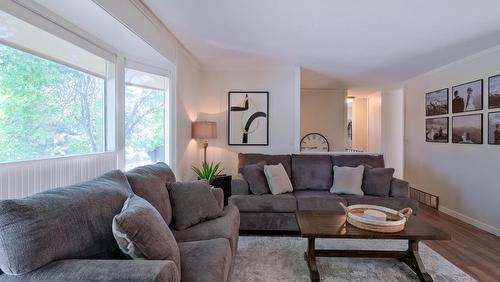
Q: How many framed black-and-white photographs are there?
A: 6